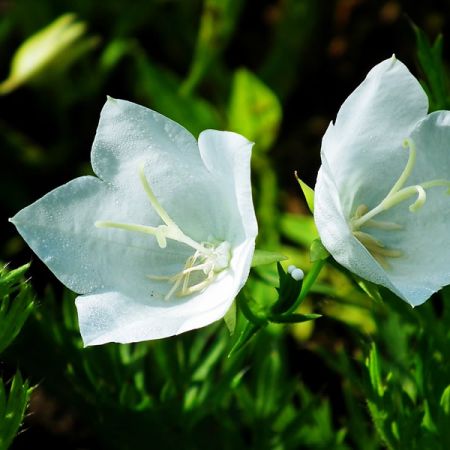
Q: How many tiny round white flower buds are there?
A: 2